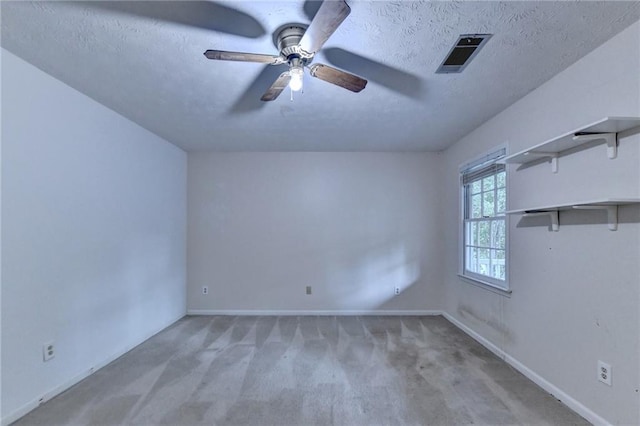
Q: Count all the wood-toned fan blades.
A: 4